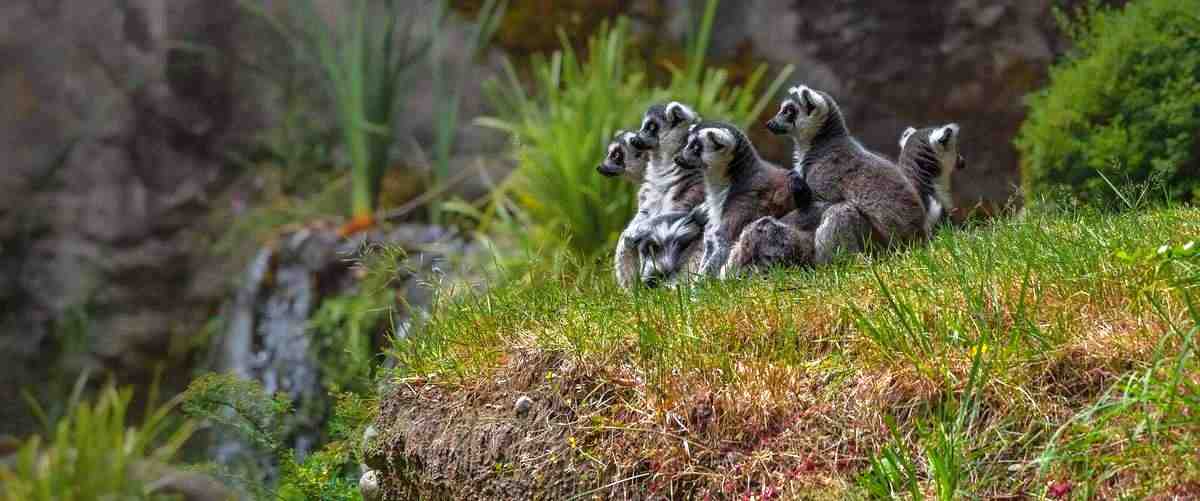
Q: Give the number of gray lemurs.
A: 5